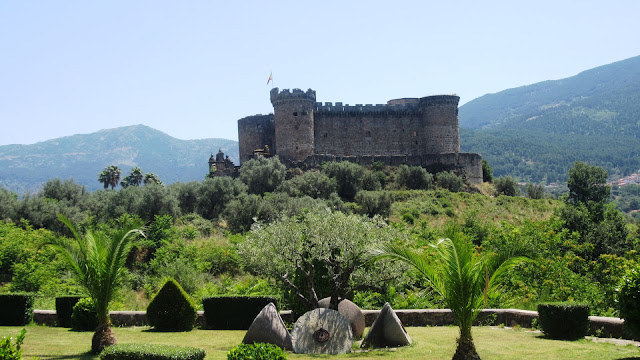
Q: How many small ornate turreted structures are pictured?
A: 1